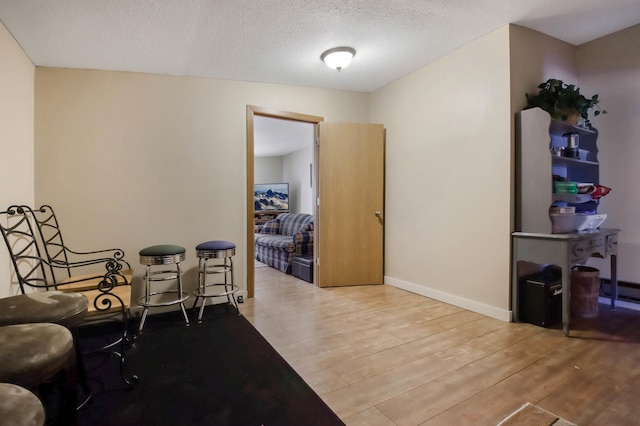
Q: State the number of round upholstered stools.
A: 5